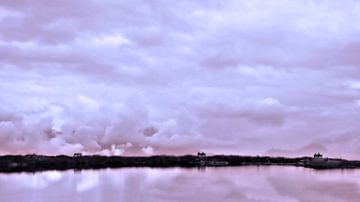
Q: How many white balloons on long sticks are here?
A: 0